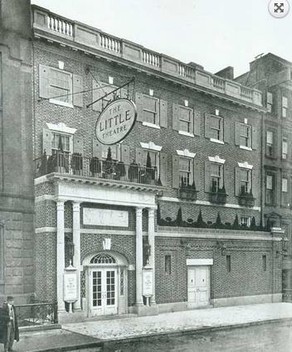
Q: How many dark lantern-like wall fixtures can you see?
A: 2